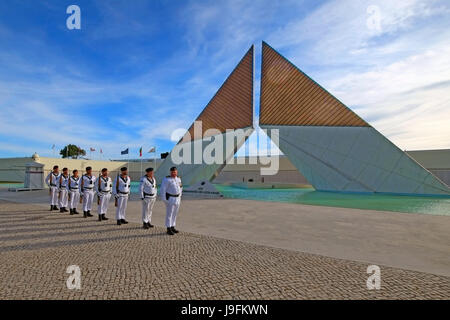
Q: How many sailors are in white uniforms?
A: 8